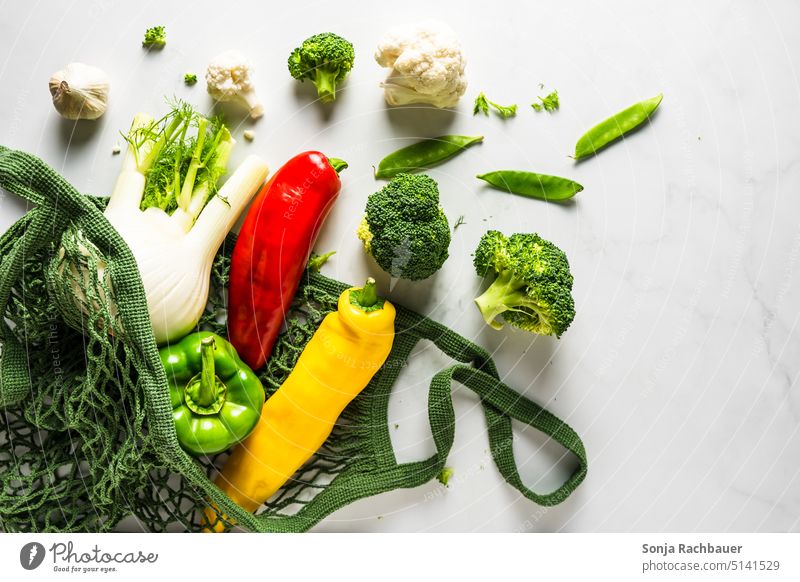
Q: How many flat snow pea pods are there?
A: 3